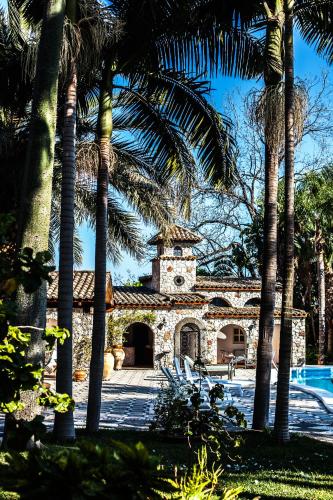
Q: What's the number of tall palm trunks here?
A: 5